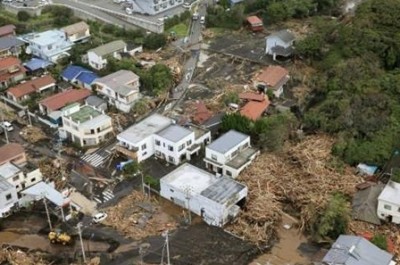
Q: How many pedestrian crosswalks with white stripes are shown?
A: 2